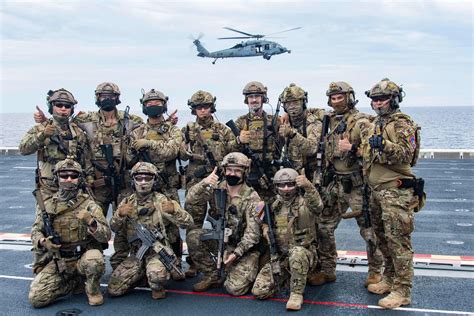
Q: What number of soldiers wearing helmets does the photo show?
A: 12